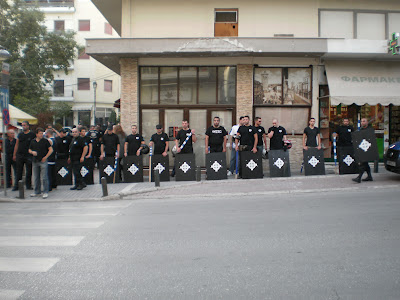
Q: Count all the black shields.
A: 12